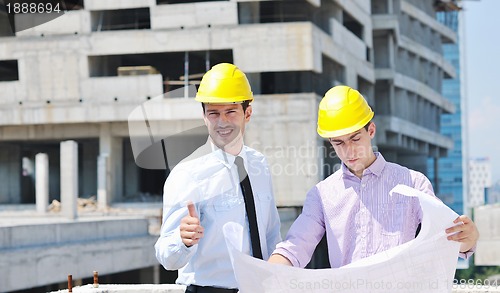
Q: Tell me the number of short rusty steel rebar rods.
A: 2